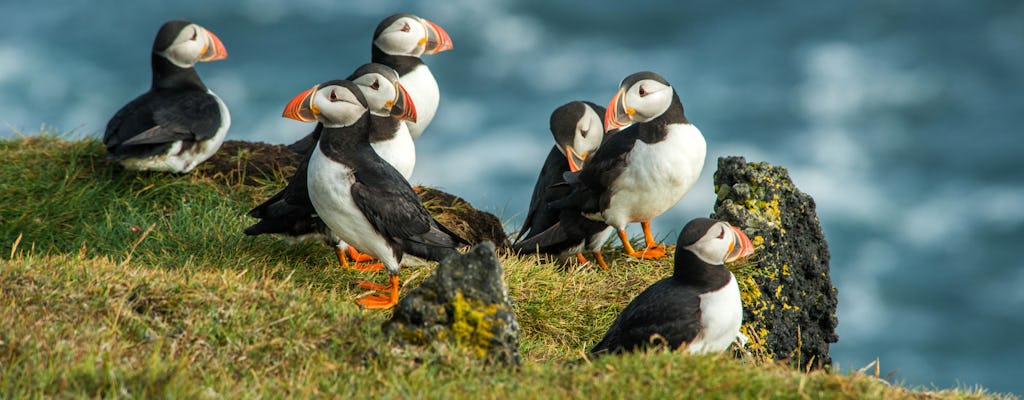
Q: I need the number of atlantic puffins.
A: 7